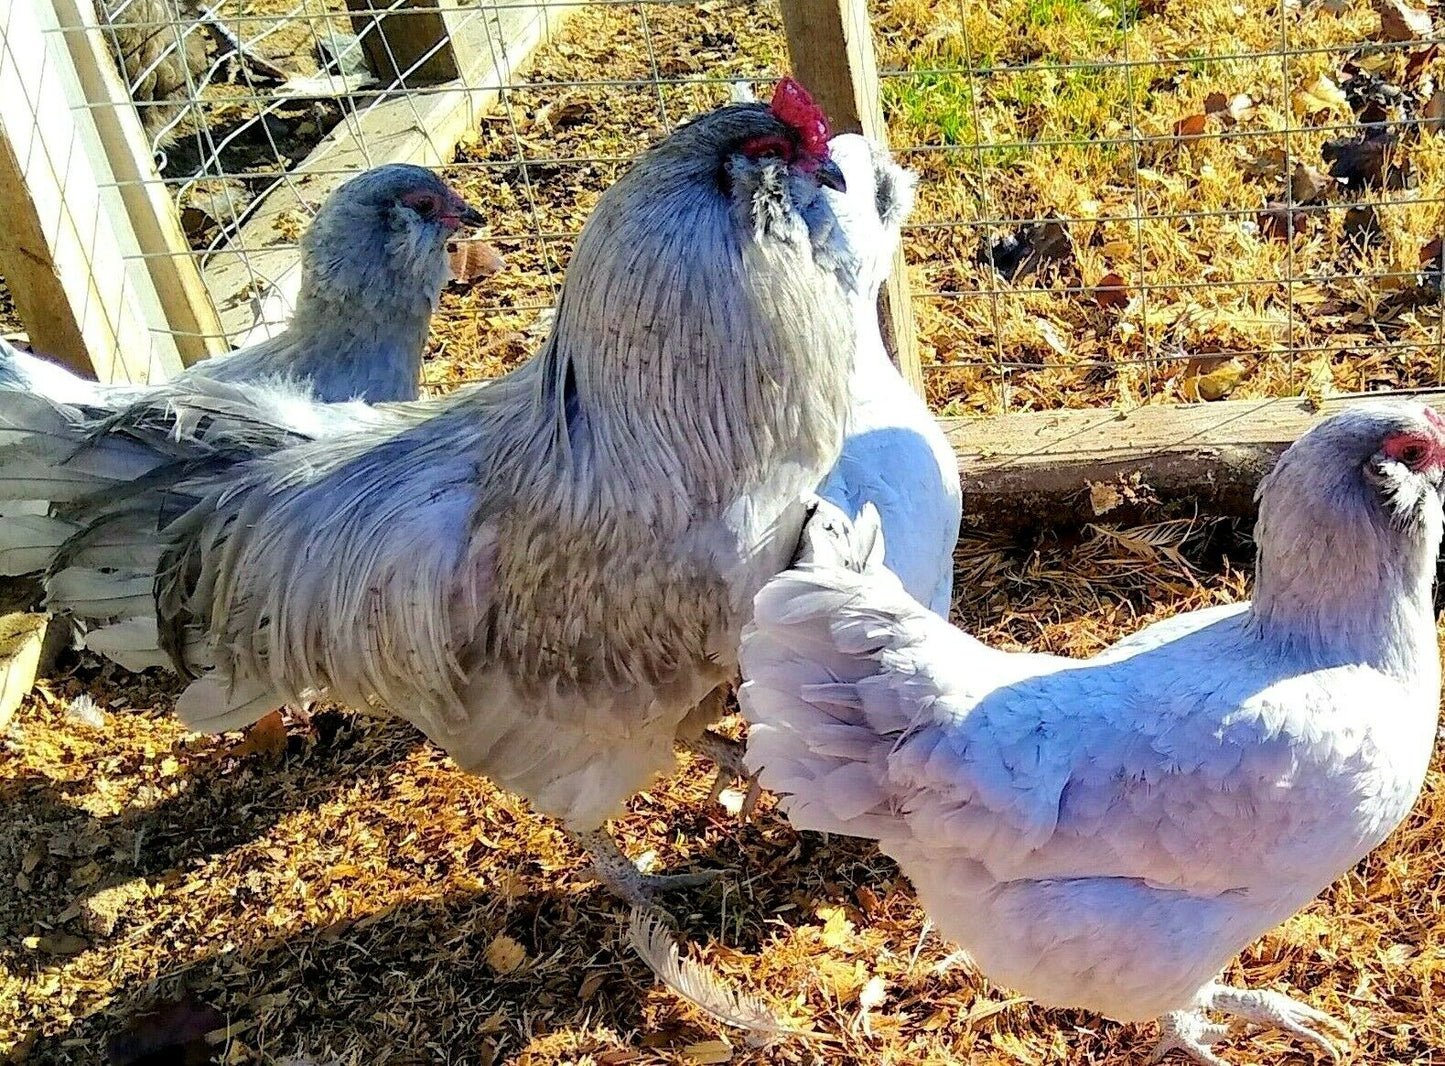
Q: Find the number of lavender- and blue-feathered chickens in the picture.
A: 4